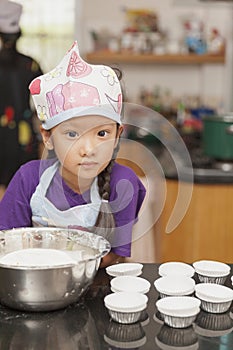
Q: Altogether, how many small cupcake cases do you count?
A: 8